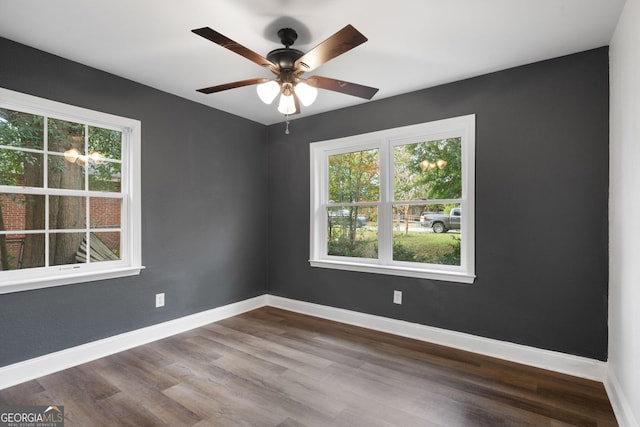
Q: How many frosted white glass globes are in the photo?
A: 3